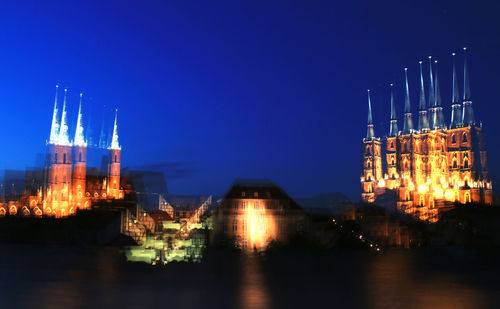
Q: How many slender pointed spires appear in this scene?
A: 12